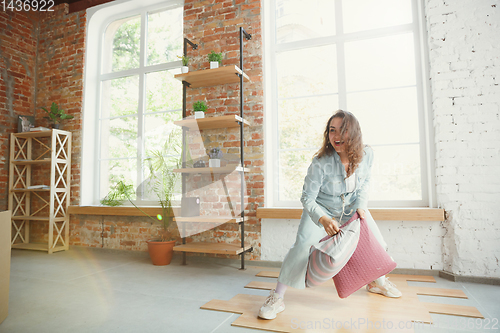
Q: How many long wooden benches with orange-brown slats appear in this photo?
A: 0